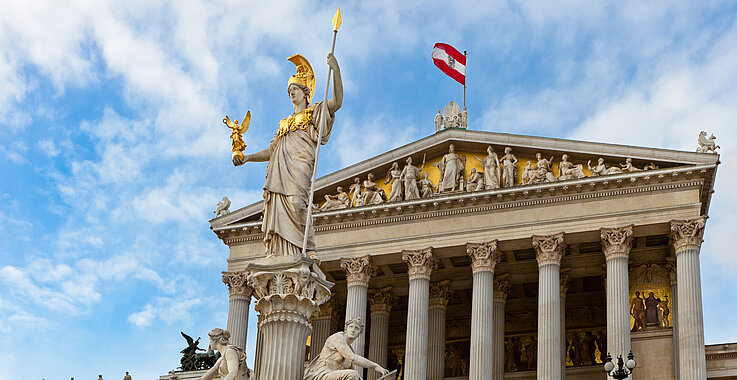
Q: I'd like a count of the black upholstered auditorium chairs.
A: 0